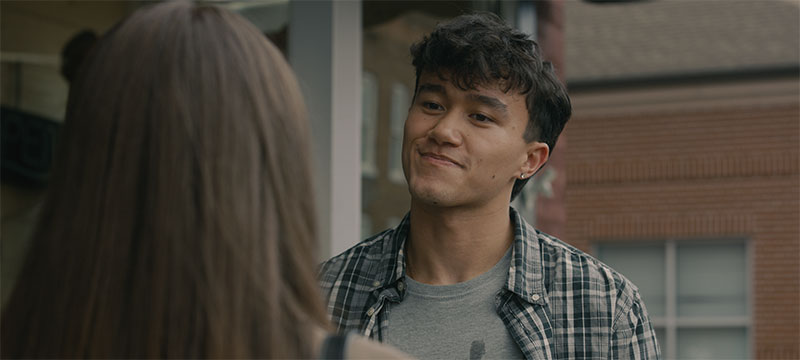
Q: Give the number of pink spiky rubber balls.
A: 0